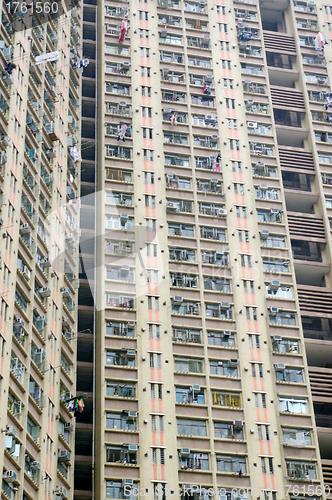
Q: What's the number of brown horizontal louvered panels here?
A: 7